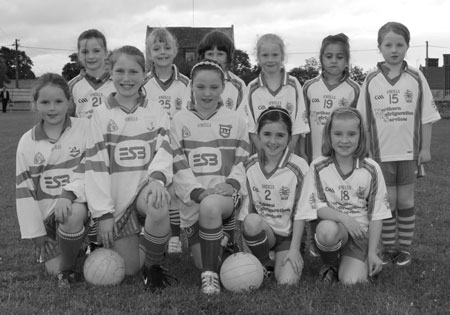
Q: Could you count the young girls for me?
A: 11